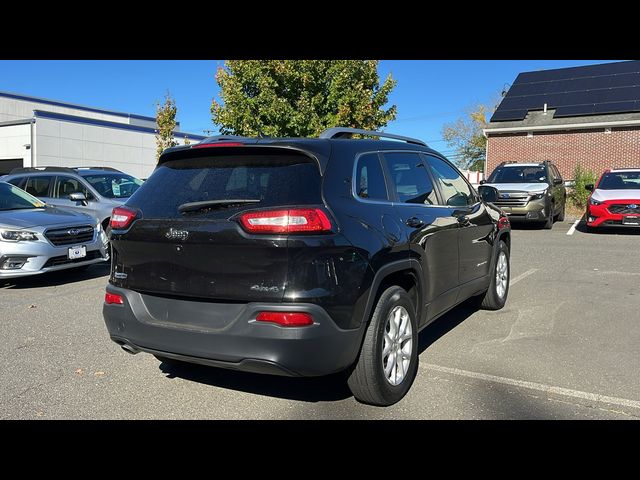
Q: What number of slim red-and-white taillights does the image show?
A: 2